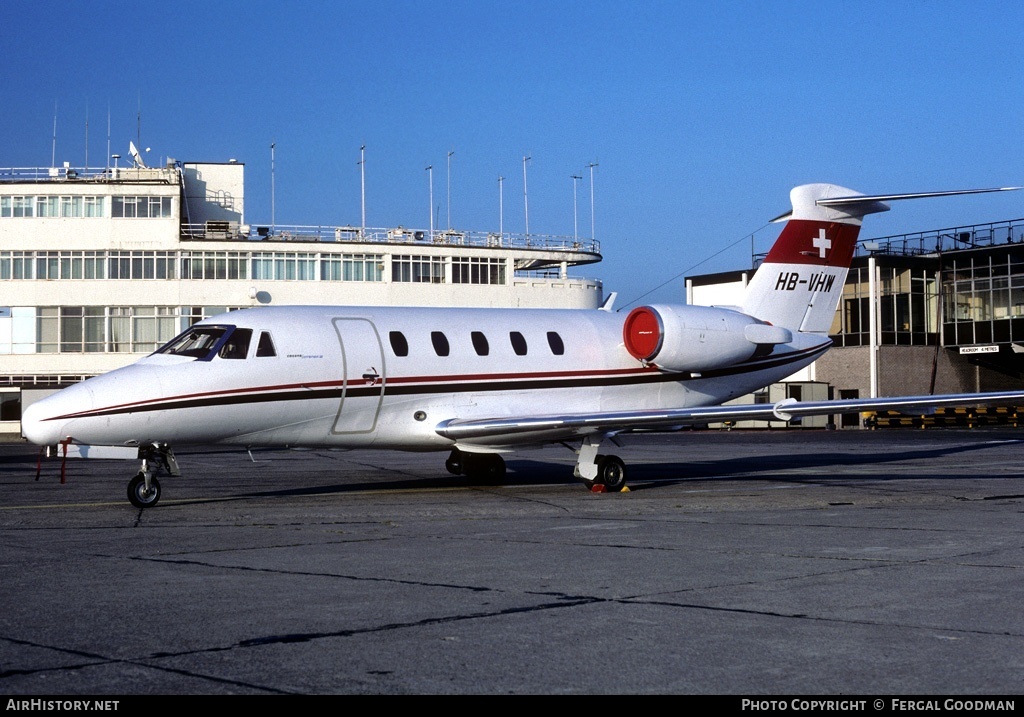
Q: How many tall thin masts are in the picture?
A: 12